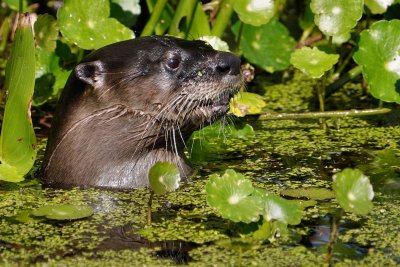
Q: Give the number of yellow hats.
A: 0